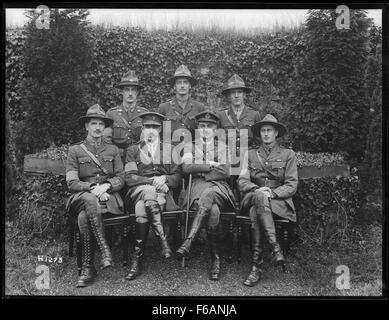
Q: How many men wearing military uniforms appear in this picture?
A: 7